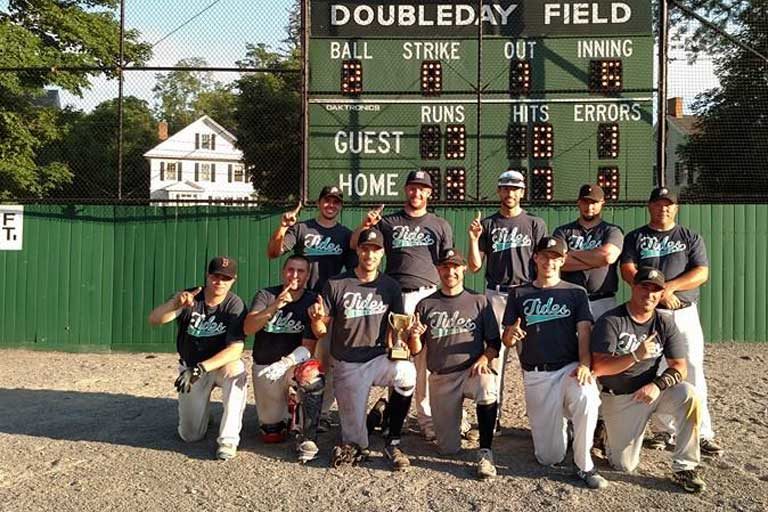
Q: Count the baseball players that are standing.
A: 5